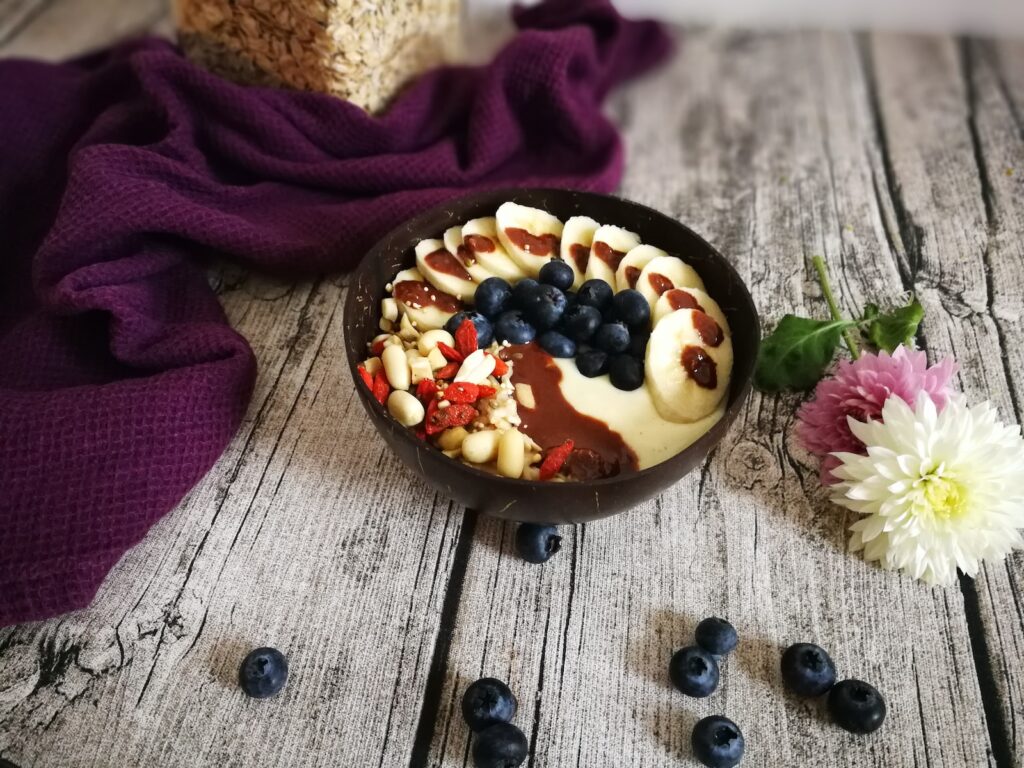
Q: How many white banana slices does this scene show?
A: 11